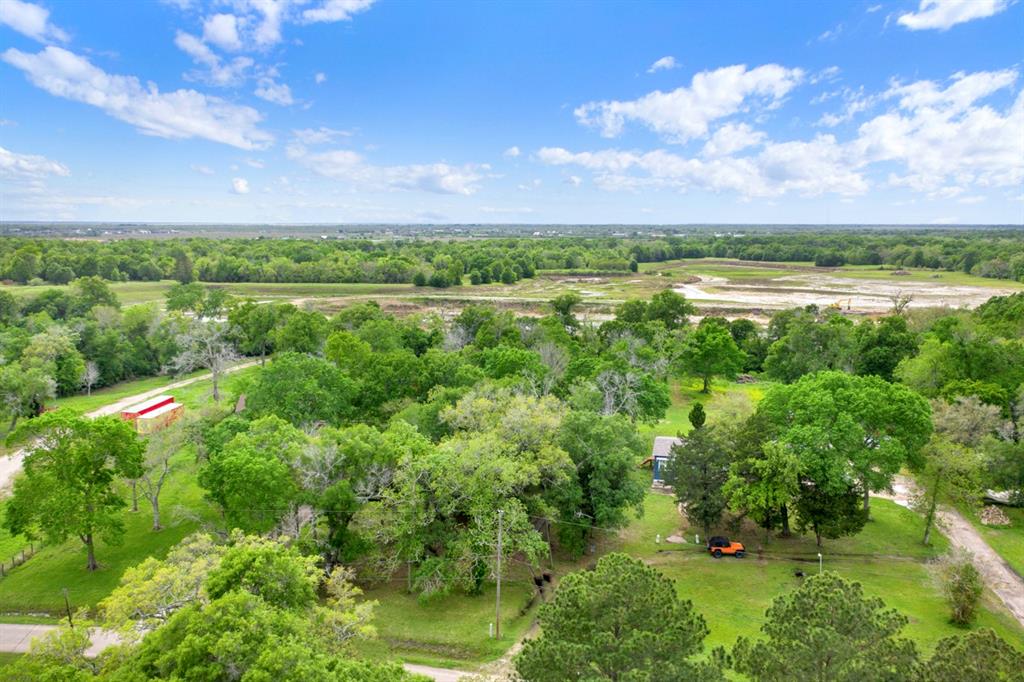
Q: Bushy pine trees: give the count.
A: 3